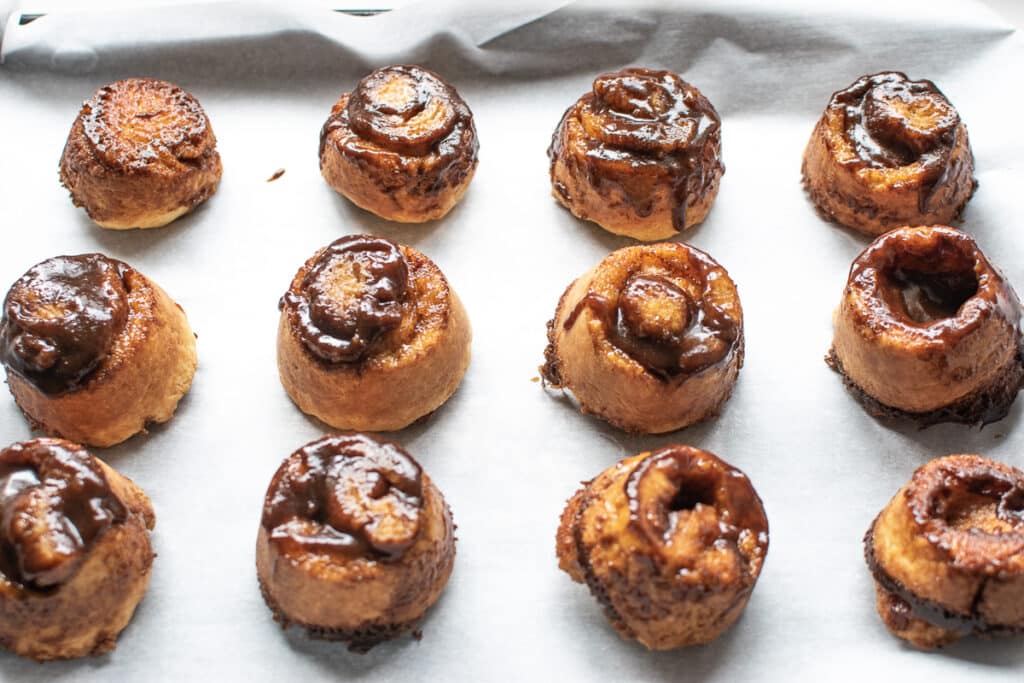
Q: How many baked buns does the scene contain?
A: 12